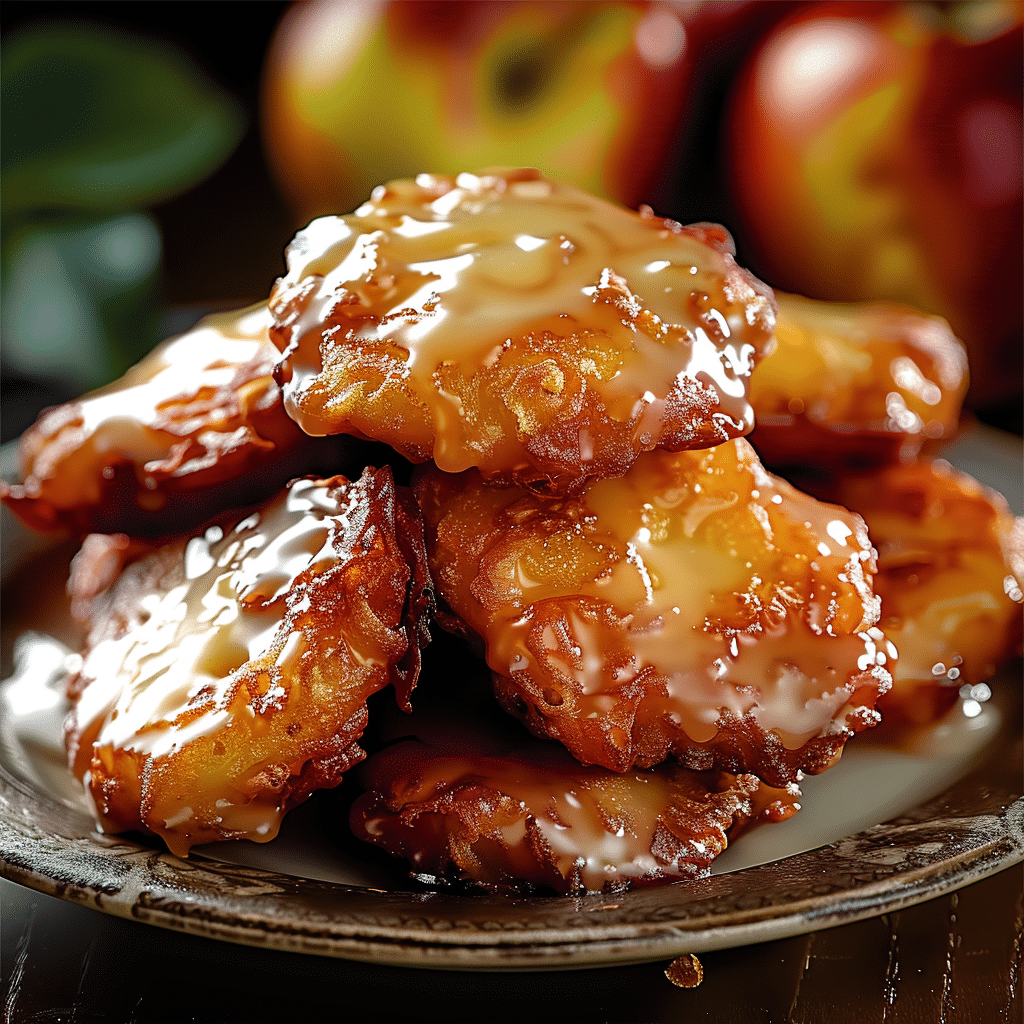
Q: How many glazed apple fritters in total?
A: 7